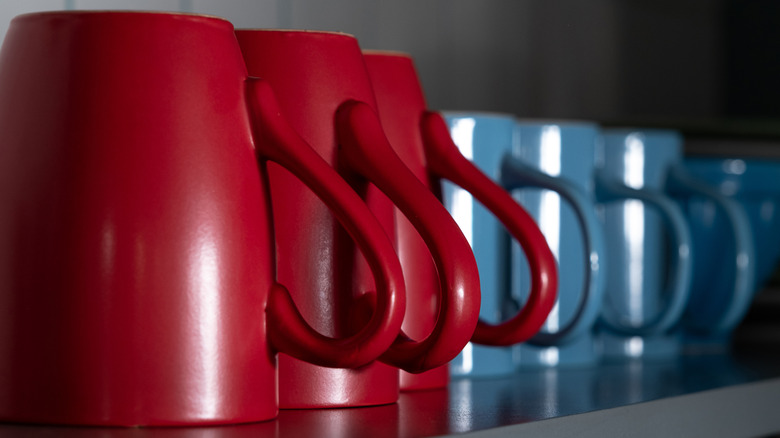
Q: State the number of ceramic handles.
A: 6